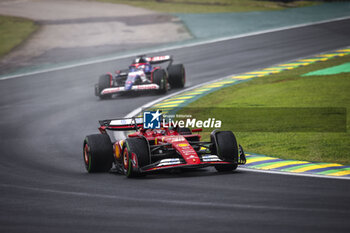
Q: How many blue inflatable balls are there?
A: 0